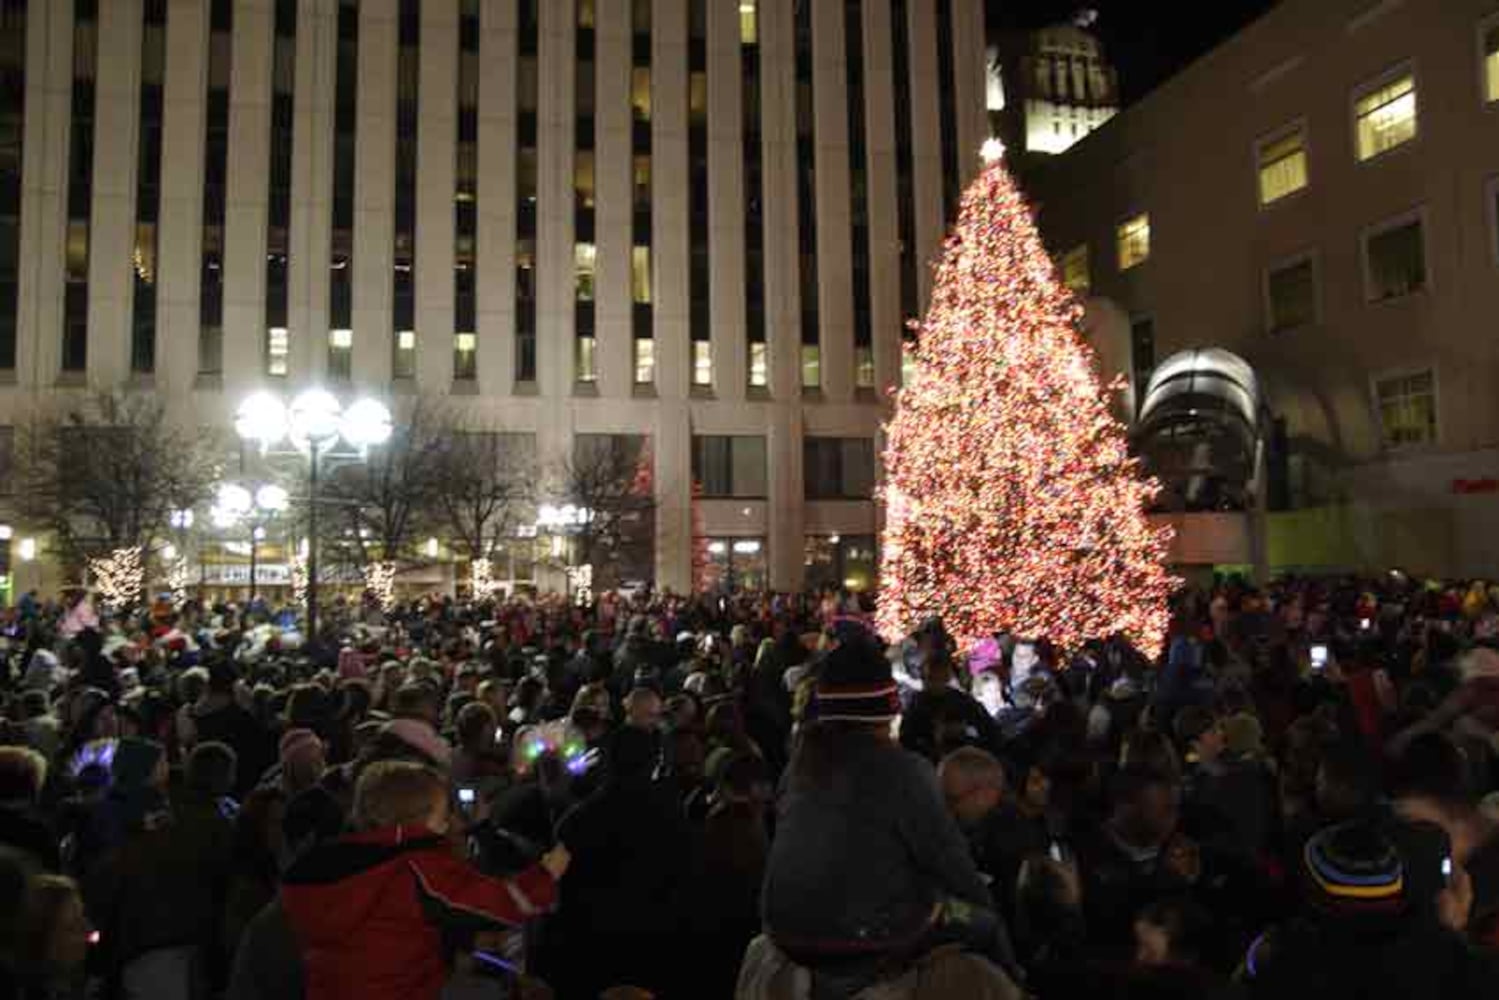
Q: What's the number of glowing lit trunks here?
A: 6